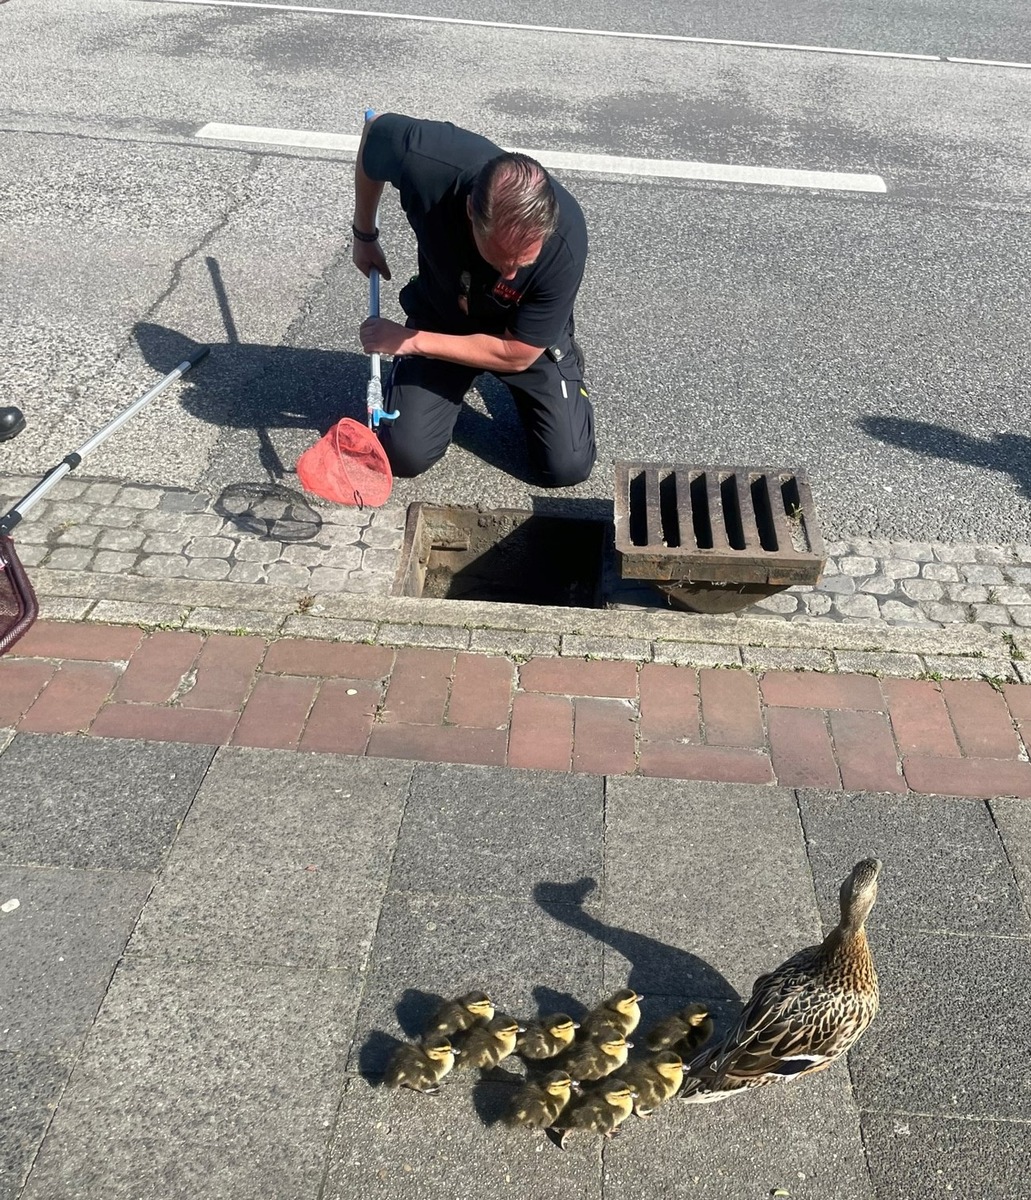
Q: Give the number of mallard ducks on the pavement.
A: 11